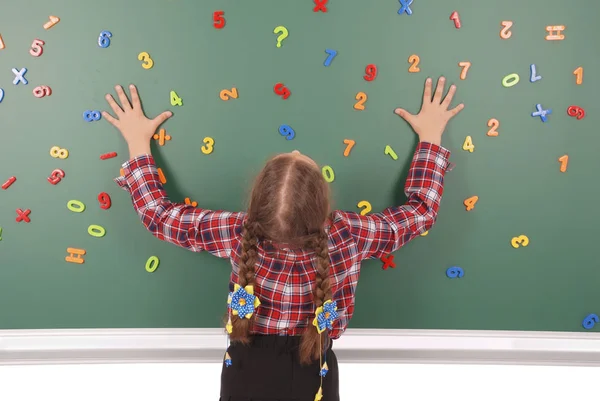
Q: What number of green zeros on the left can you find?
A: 3